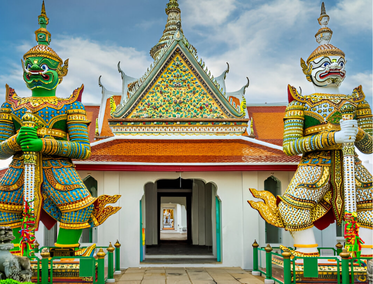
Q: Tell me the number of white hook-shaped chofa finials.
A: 4